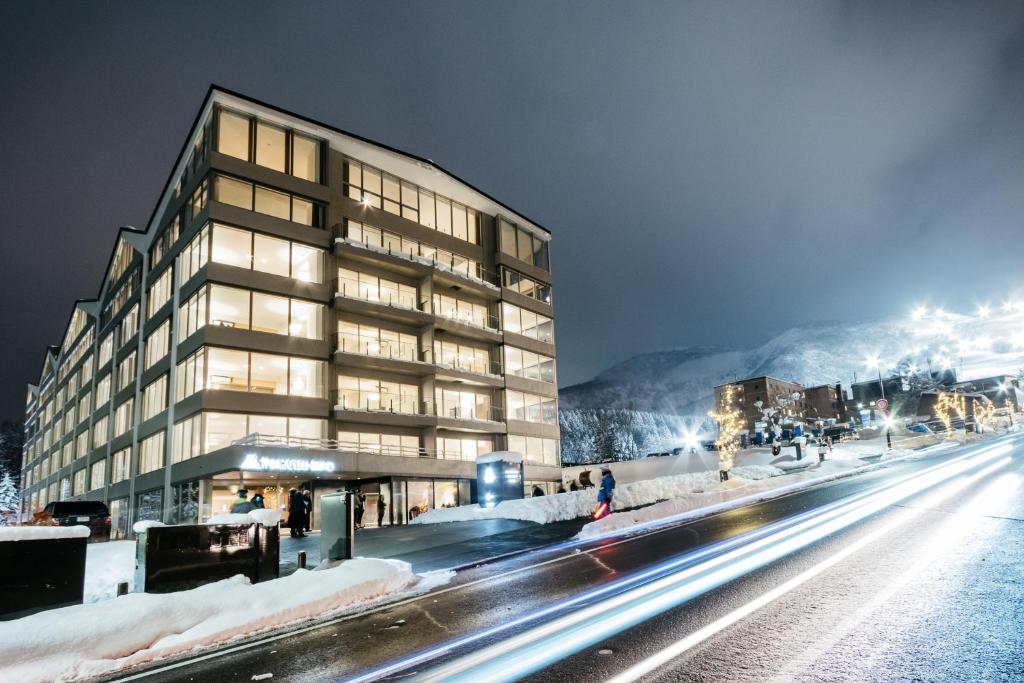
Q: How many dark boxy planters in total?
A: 2